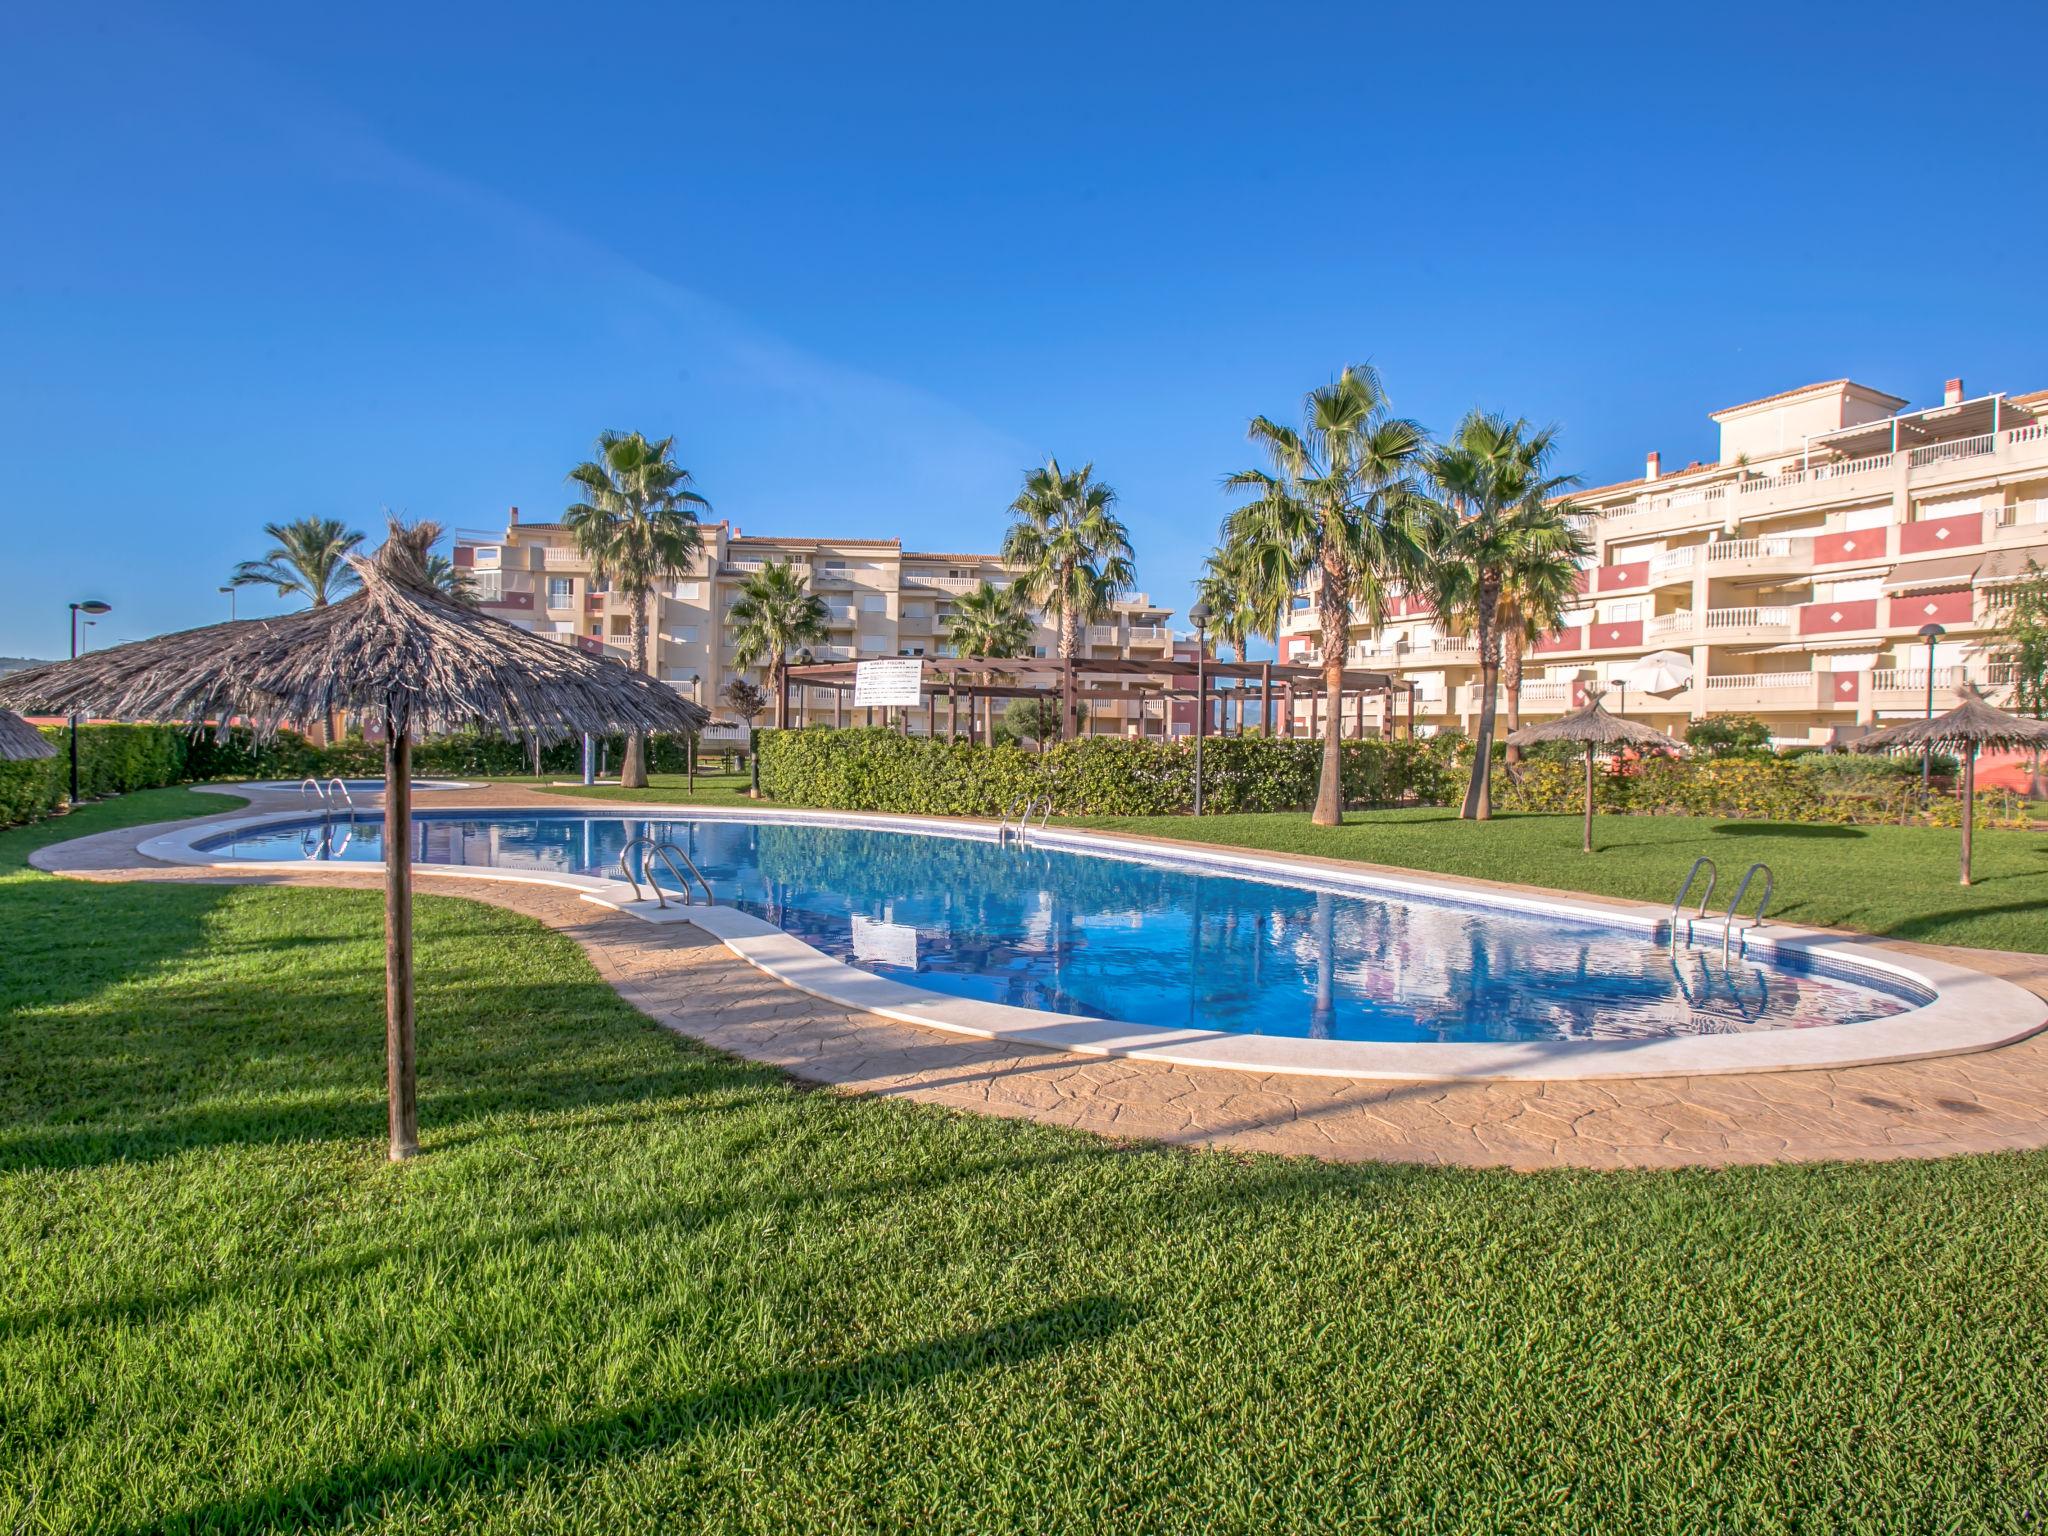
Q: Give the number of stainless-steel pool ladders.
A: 4